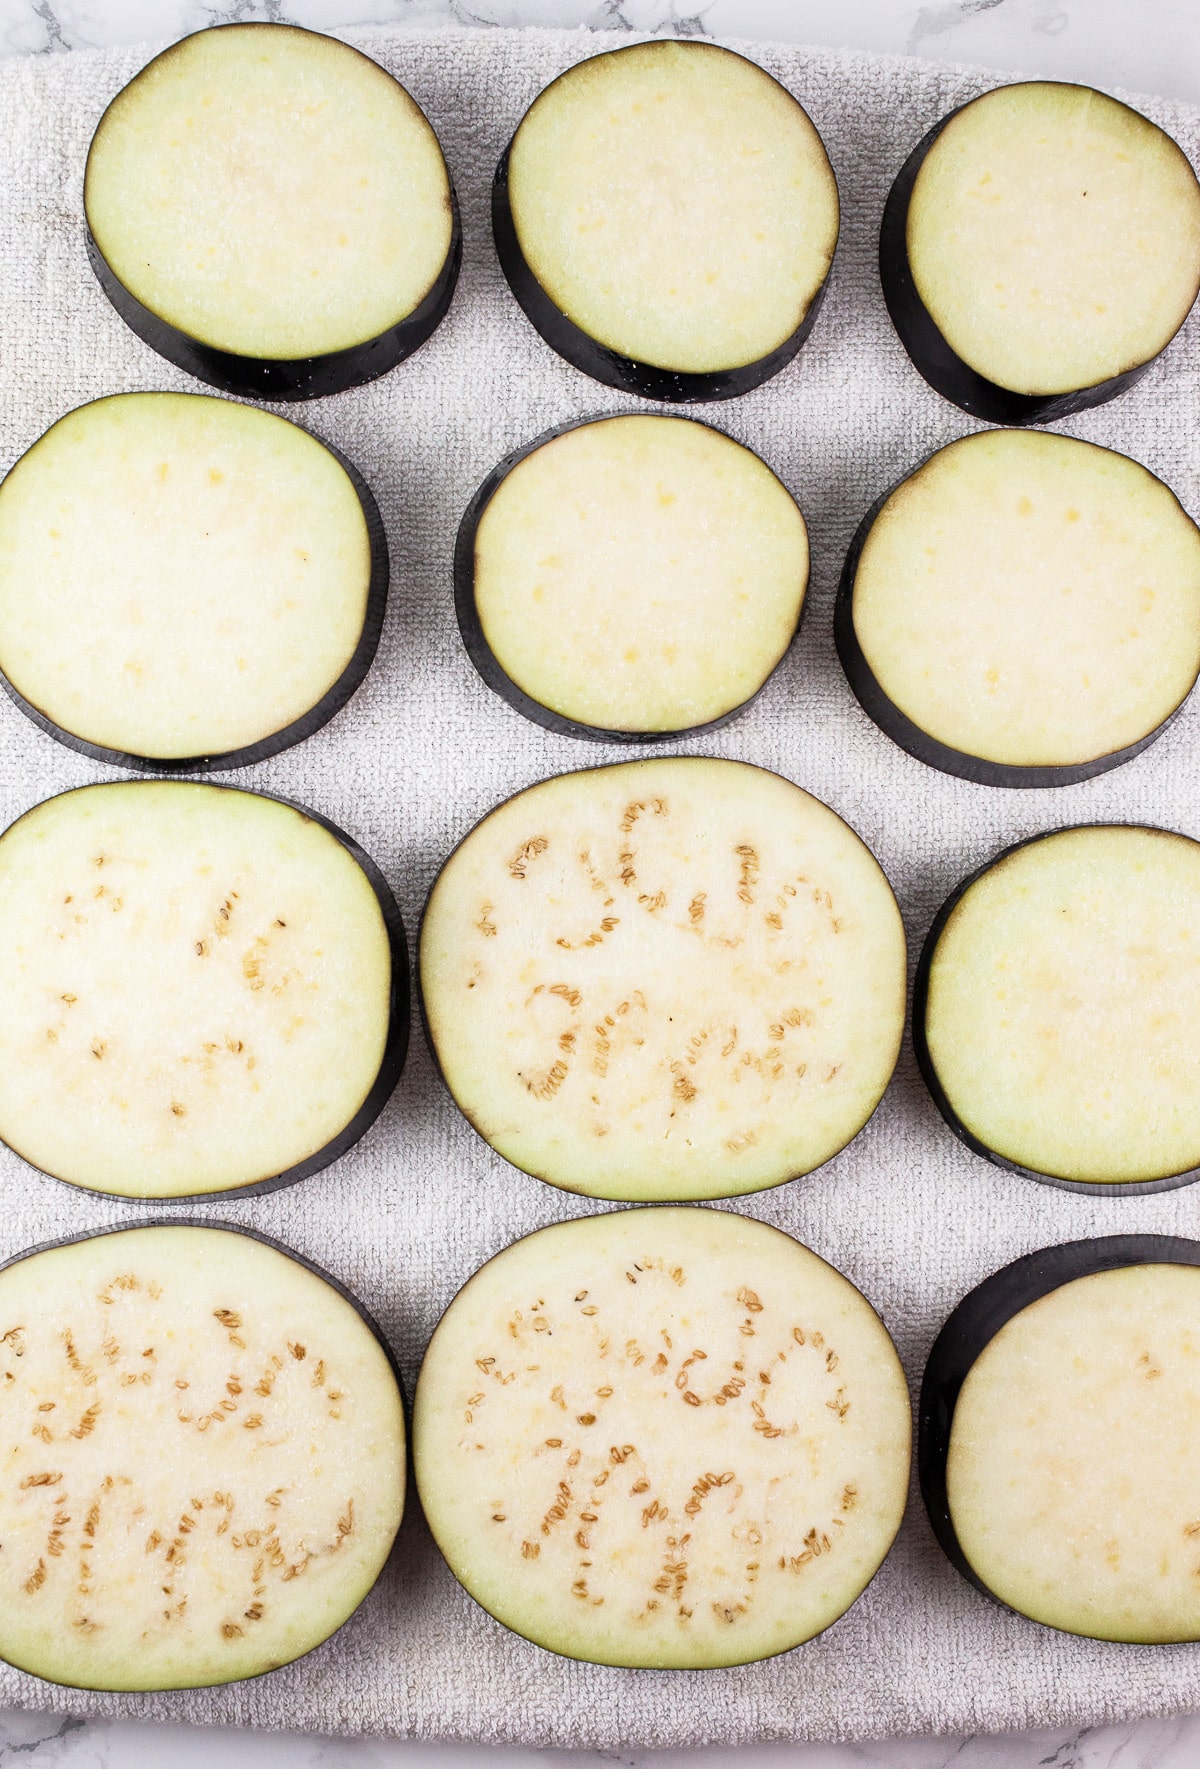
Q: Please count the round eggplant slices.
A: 12